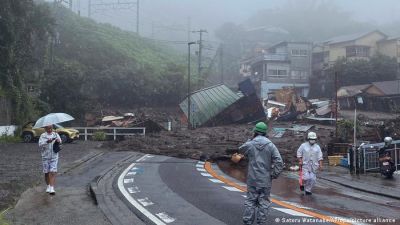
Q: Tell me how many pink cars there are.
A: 0